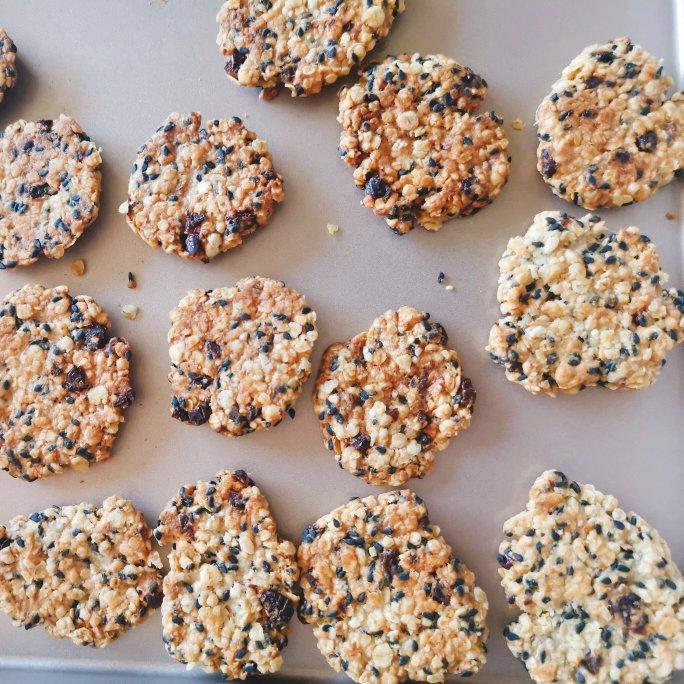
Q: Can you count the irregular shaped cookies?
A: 14